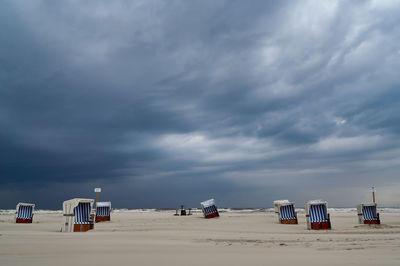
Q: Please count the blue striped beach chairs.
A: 7